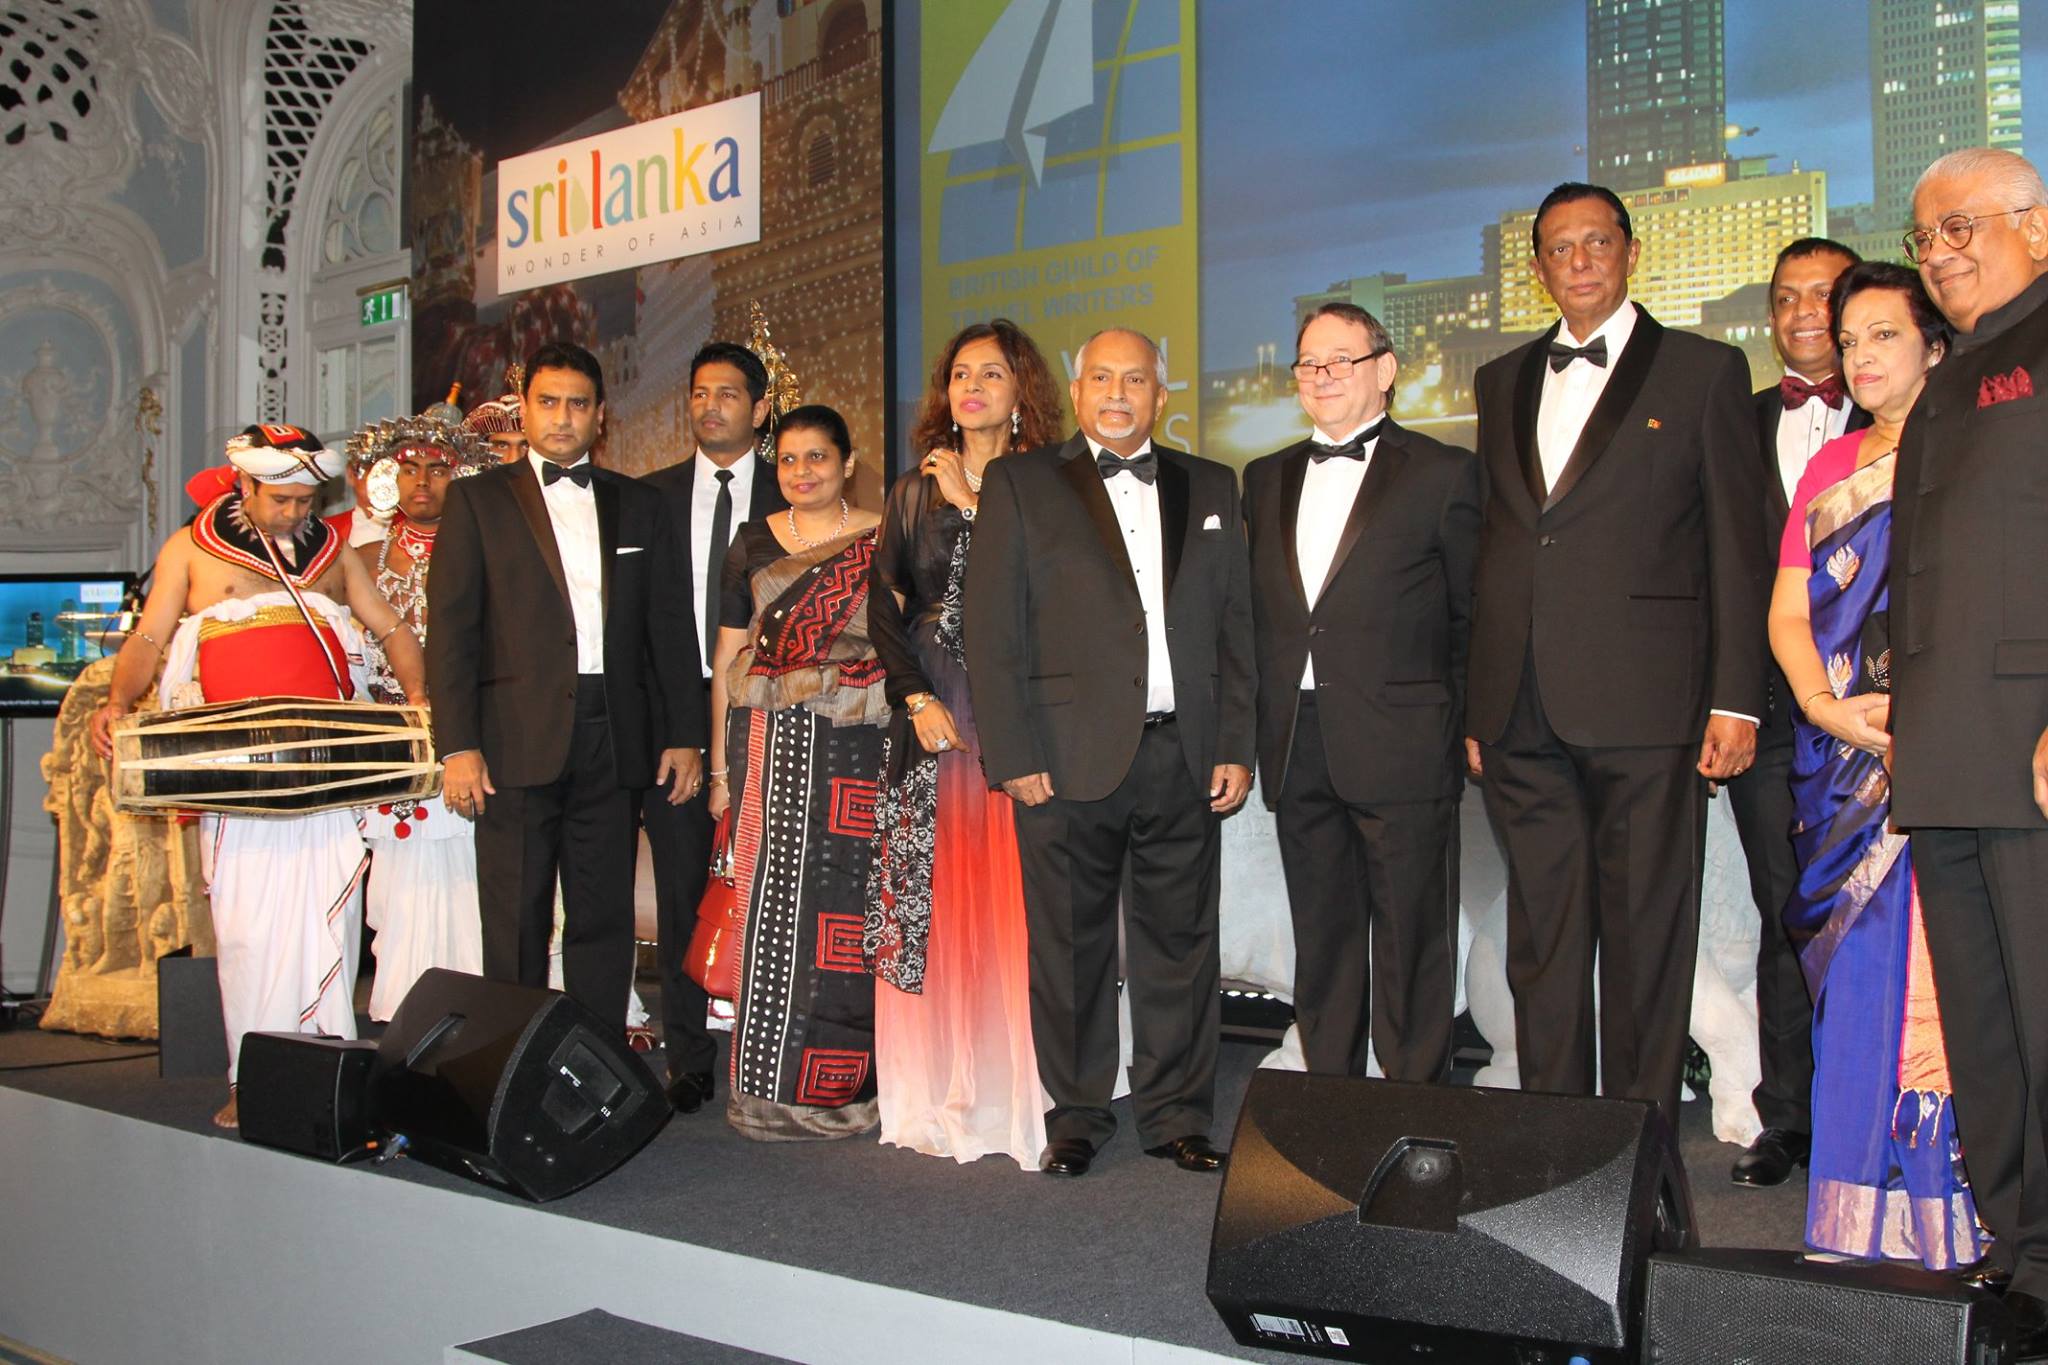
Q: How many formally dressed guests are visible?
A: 10